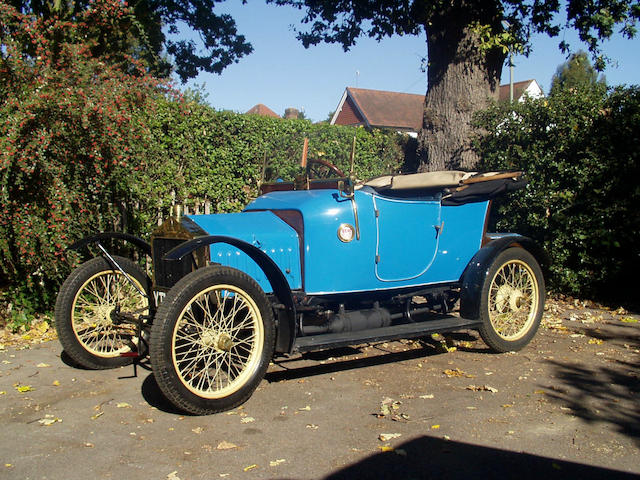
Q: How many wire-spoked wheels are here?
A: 3